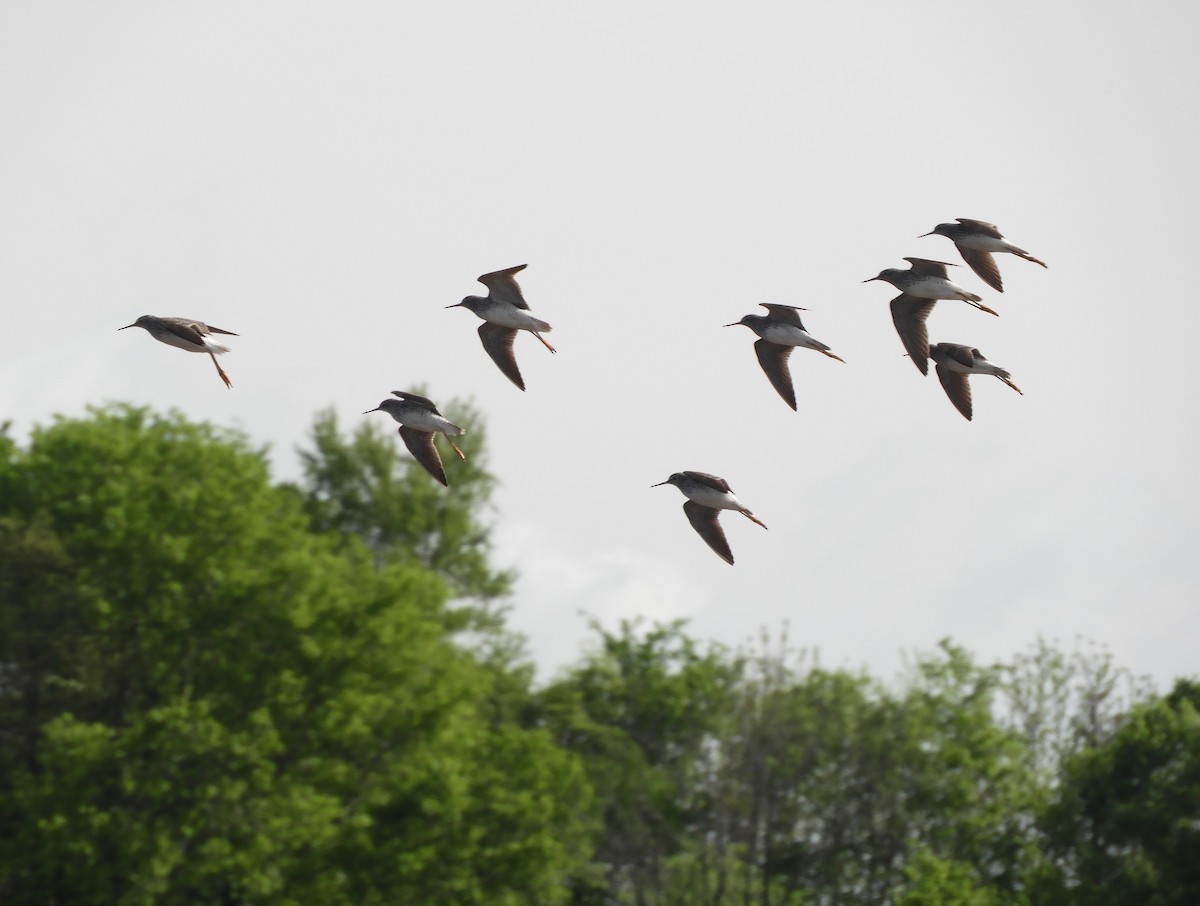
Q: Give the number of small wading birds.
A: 8